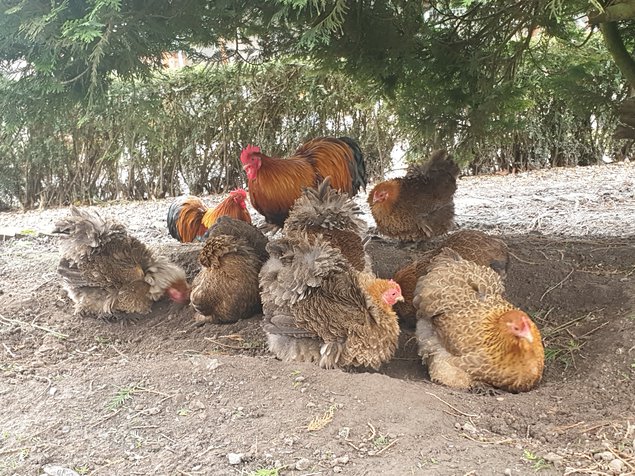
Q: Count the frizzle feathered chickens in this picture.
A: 3